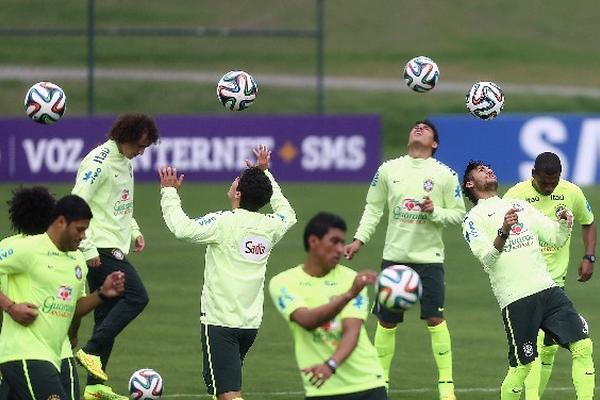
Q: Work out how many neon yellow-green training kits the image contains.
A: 8